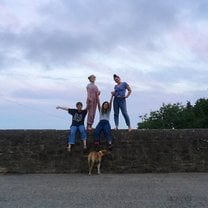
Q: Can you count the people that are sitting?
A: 2